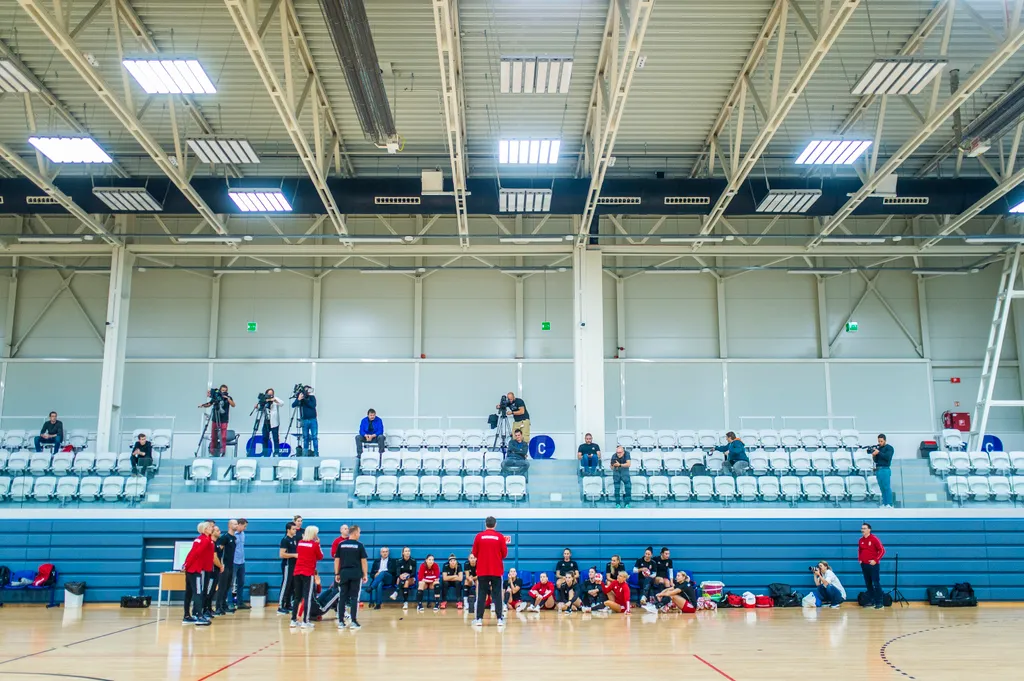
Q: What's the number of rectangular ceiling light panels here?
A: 13